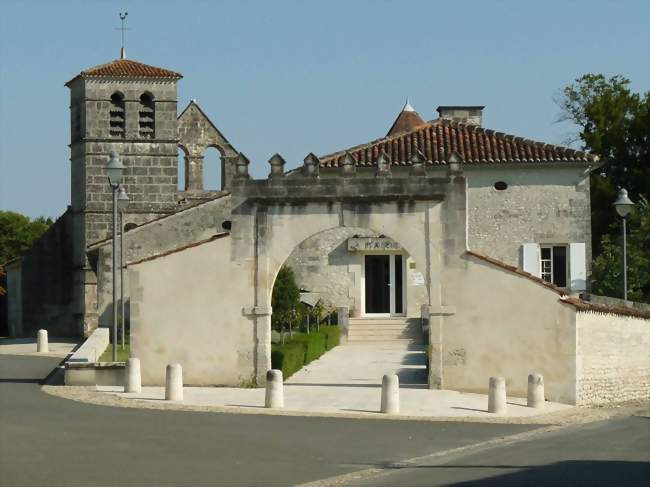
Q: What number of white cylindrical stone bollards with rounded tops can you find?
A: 7